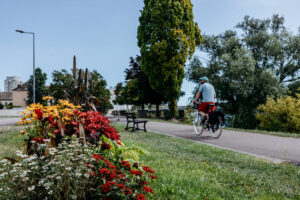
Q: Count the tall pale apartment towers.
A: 1